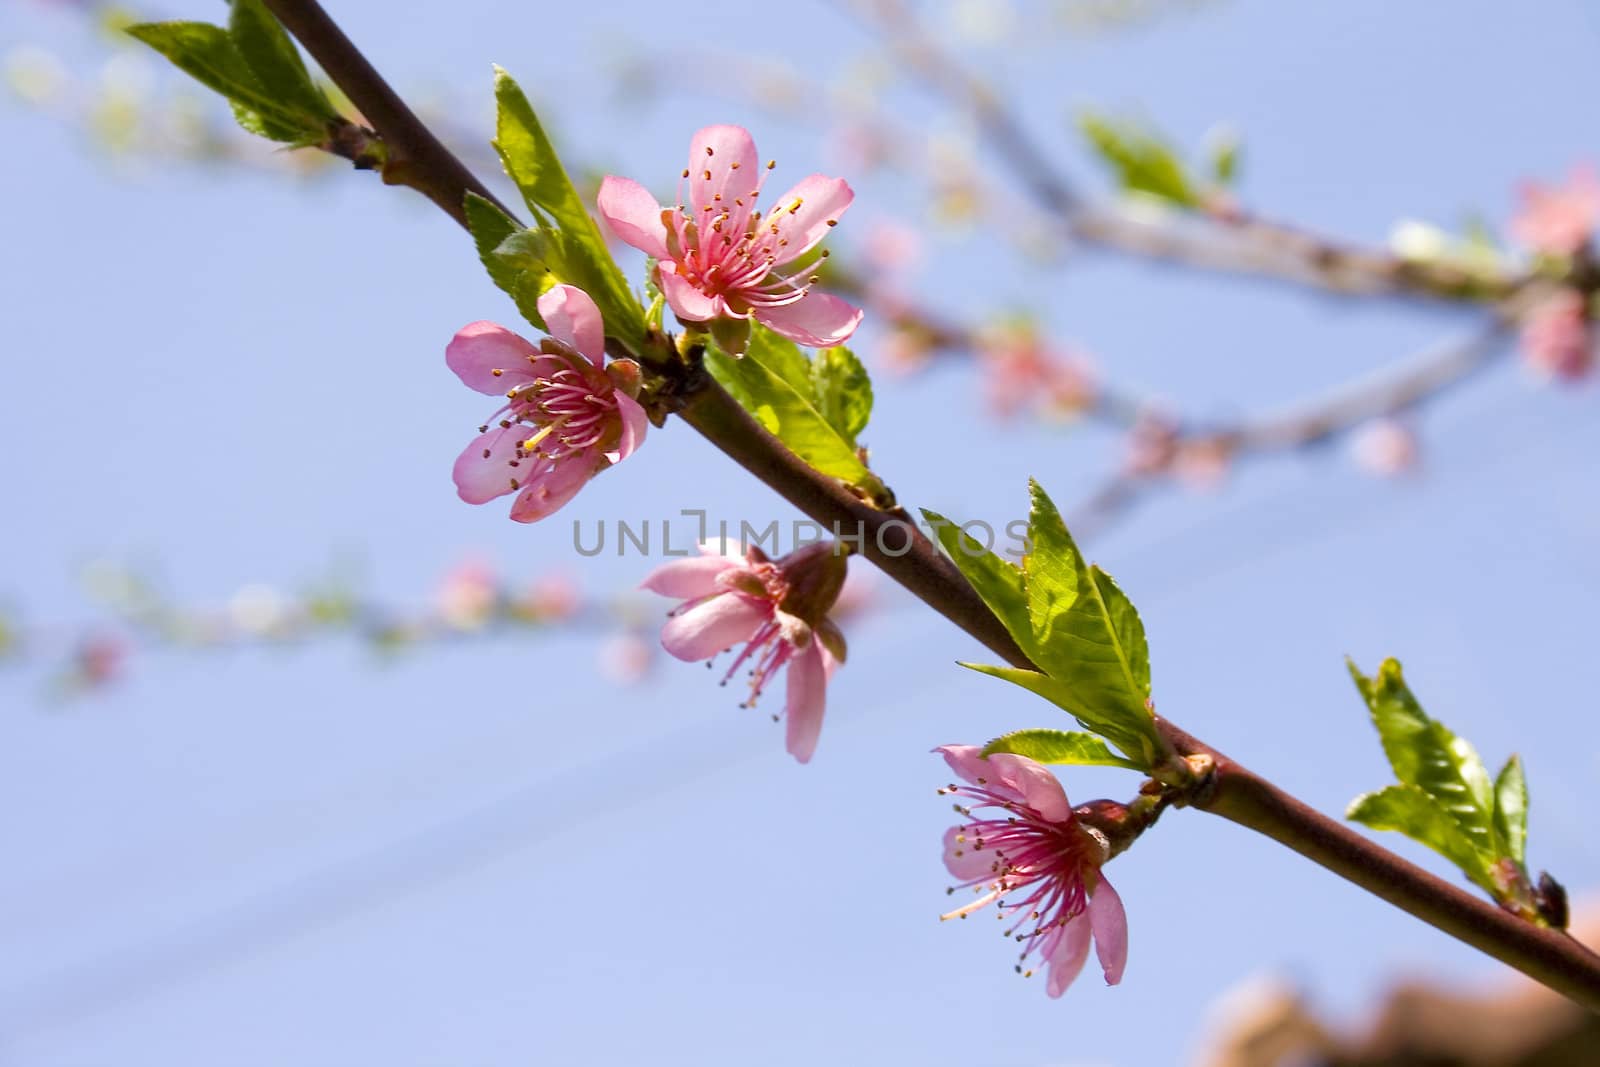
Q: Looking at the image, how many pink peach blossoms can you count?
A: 4